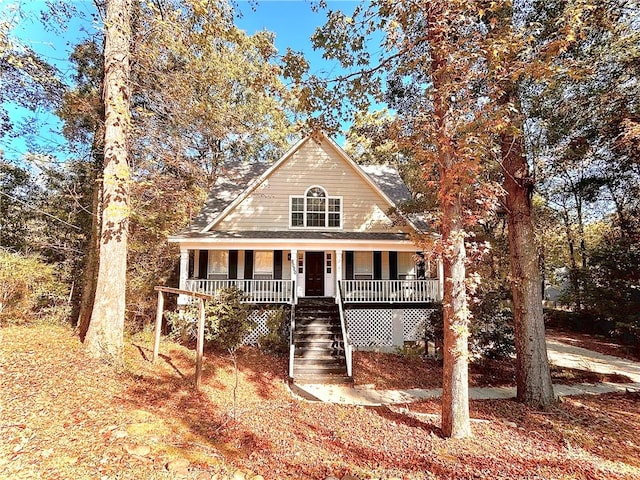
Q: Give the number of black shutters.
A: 8